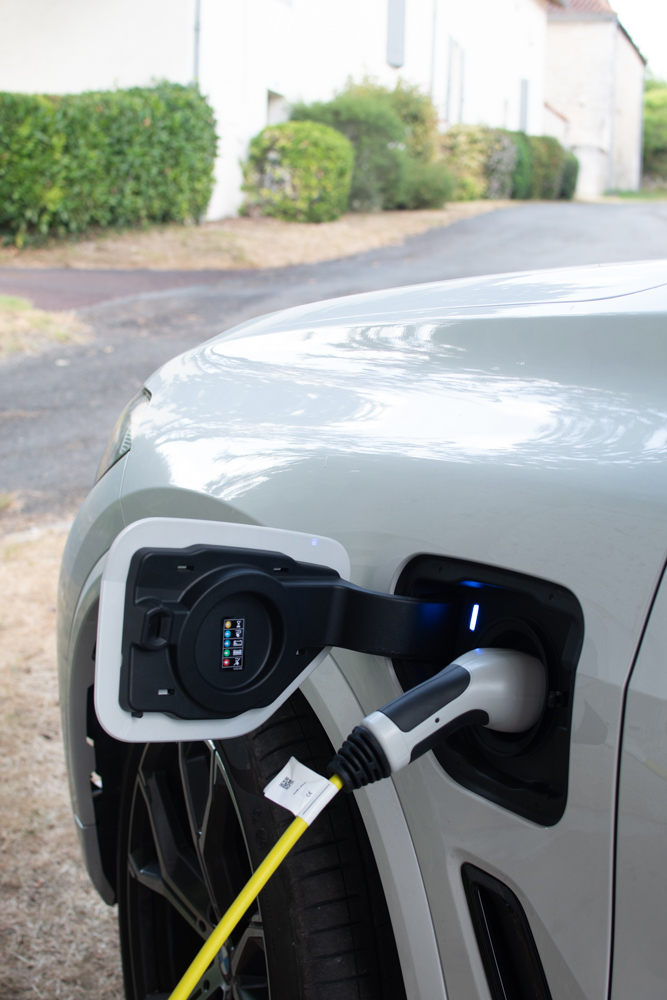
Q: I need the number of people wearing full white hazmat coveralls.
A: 0